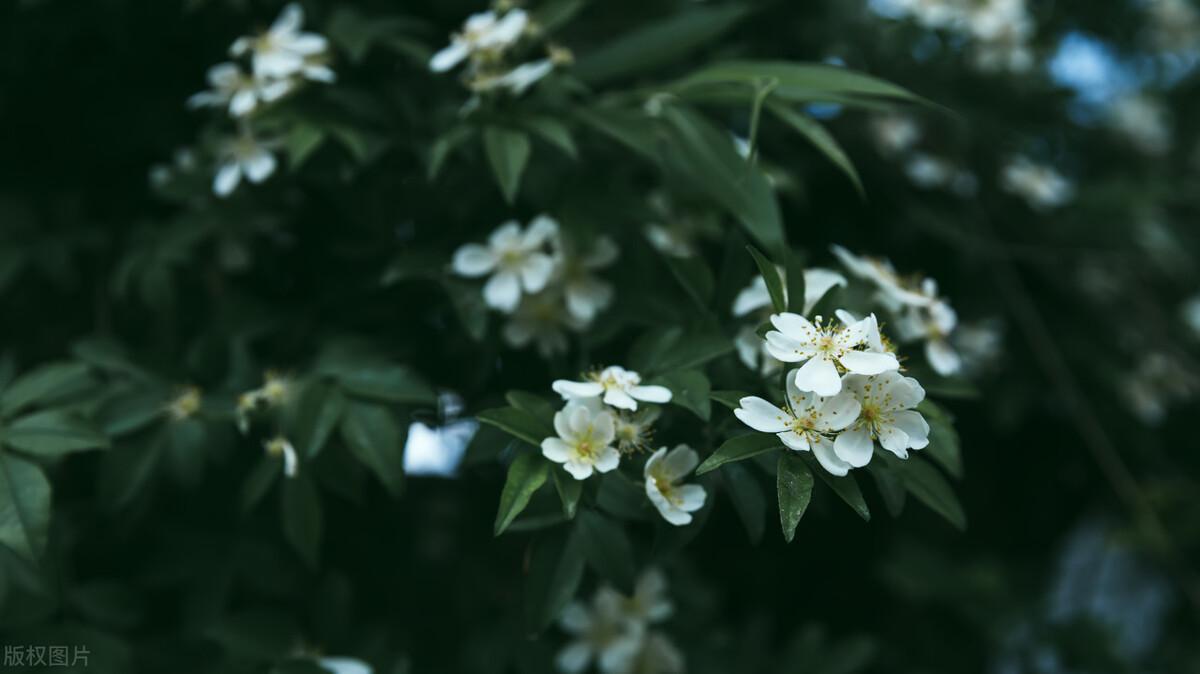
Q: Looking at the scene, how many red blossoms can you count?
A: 0